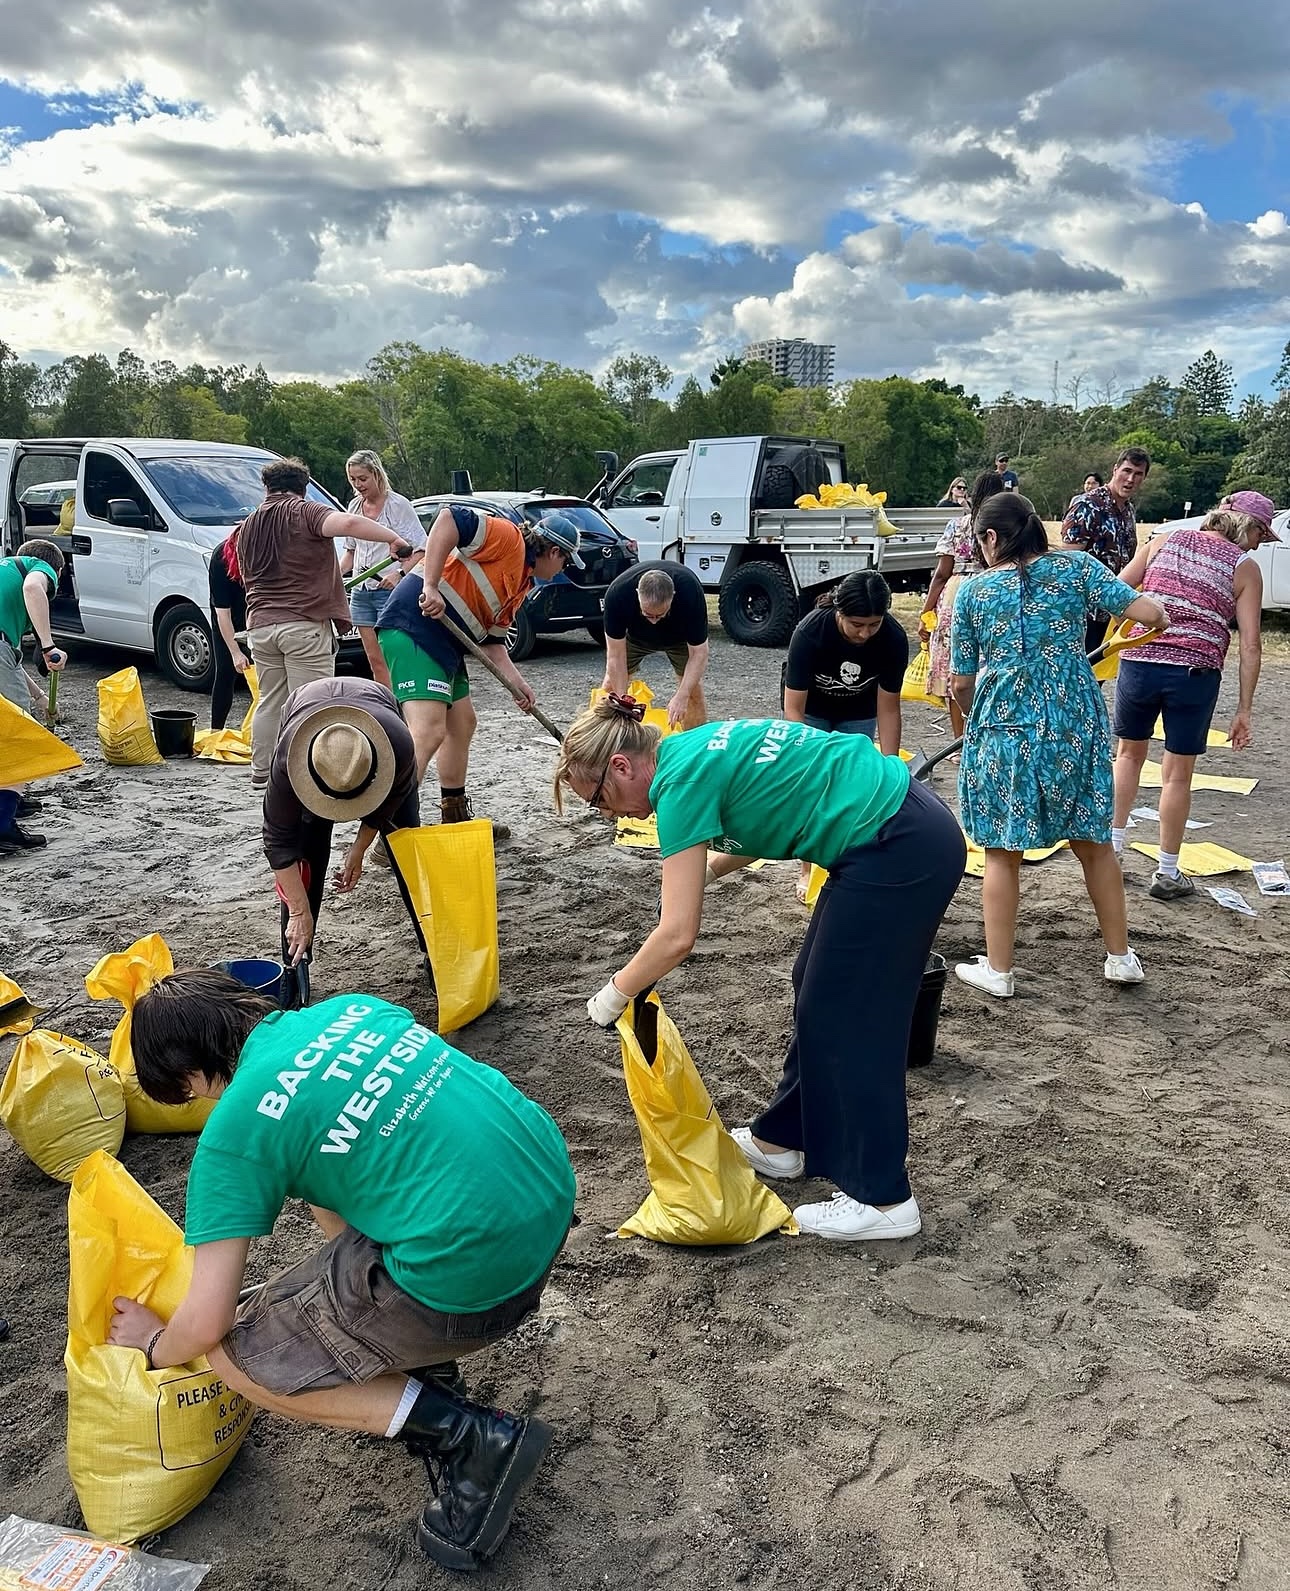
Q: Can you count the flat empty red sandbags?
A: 0